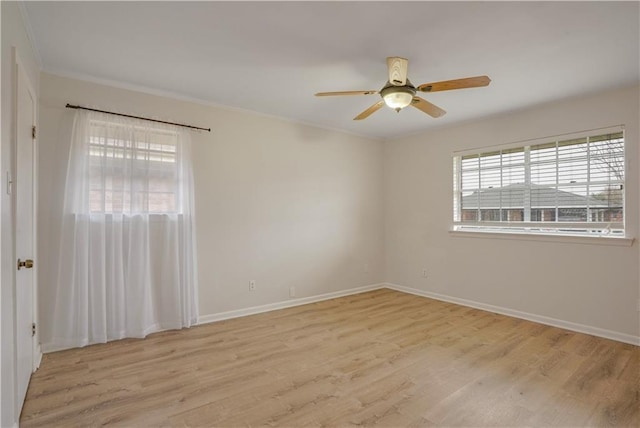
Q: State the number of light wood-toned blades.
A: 5